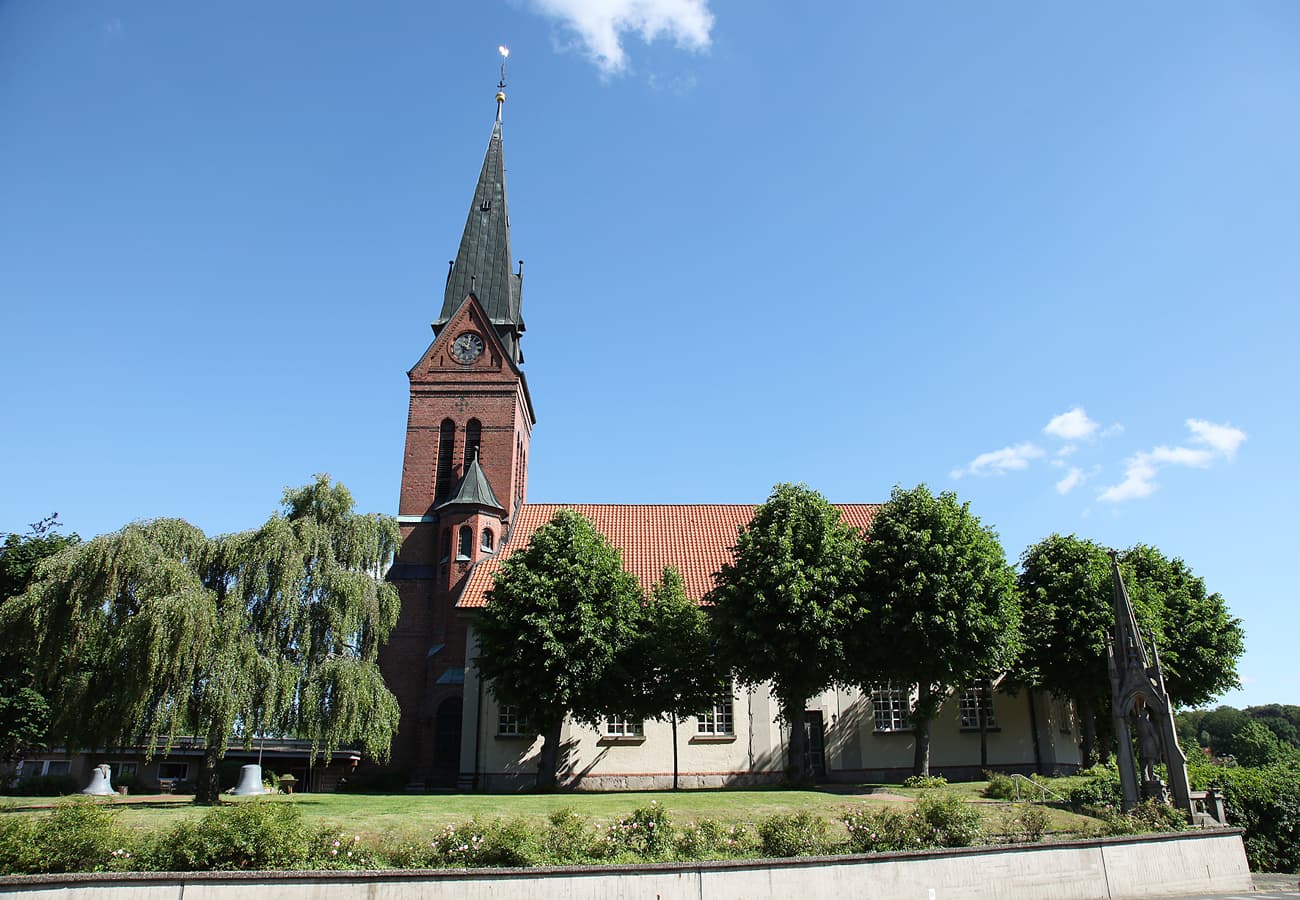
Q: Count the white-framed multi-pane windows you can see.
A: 5